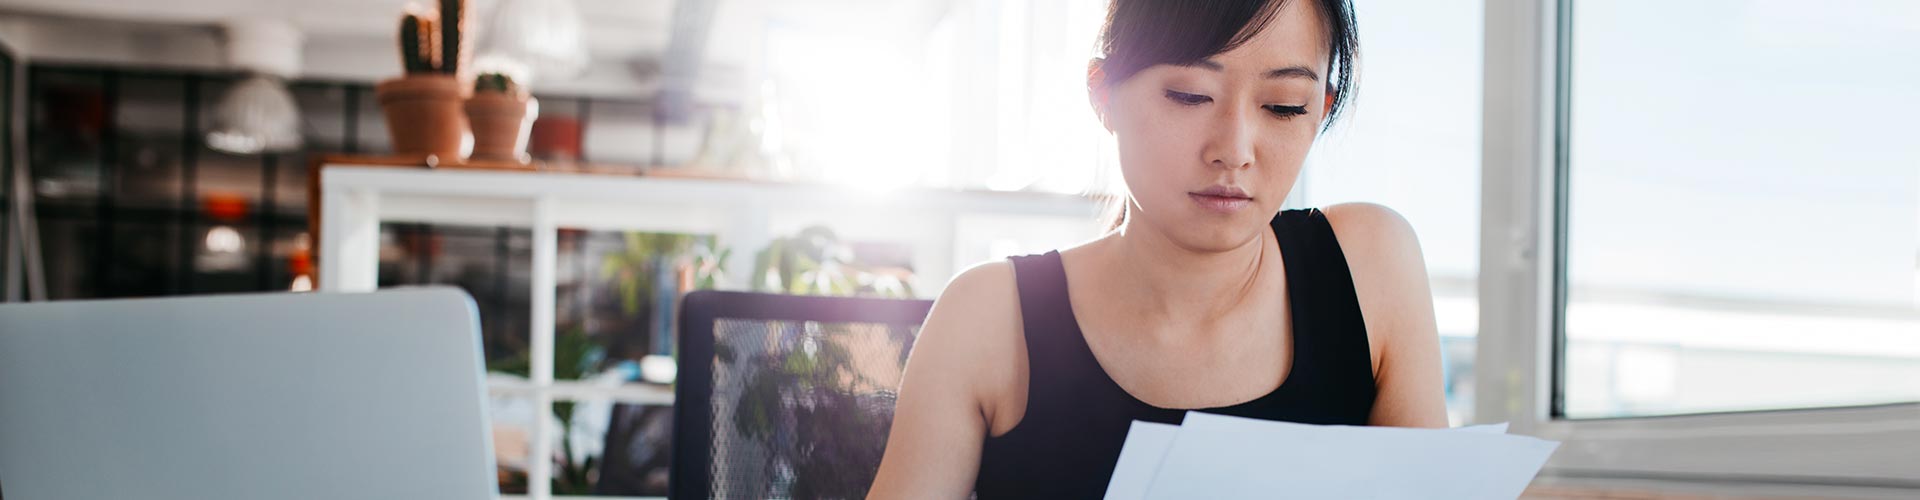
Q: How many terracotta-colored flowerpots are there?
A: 2